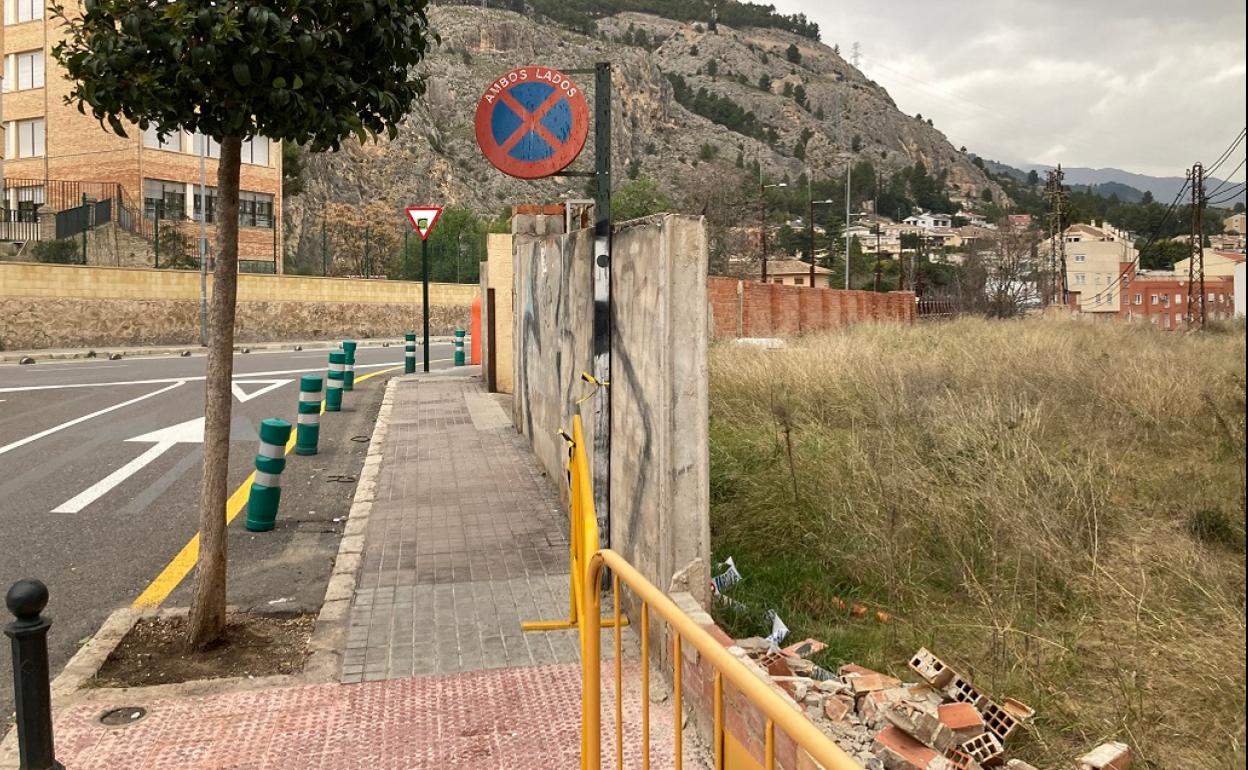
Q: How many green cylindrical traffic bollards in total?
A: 6